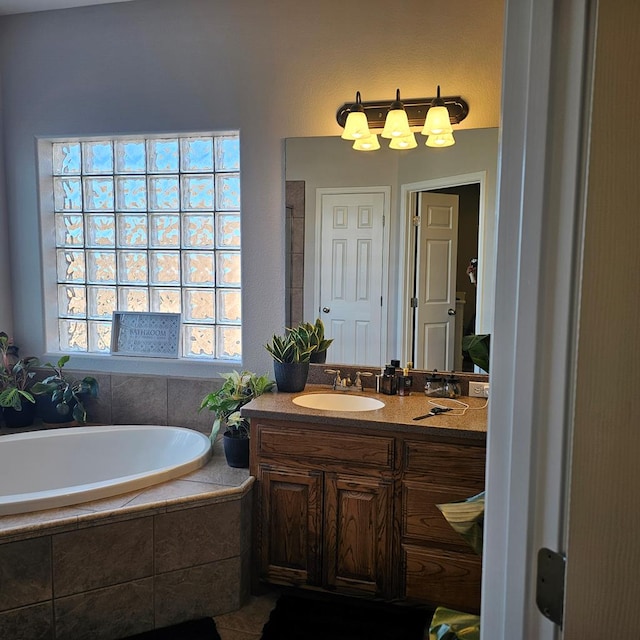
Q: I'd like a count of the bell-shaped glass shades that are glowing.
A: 3